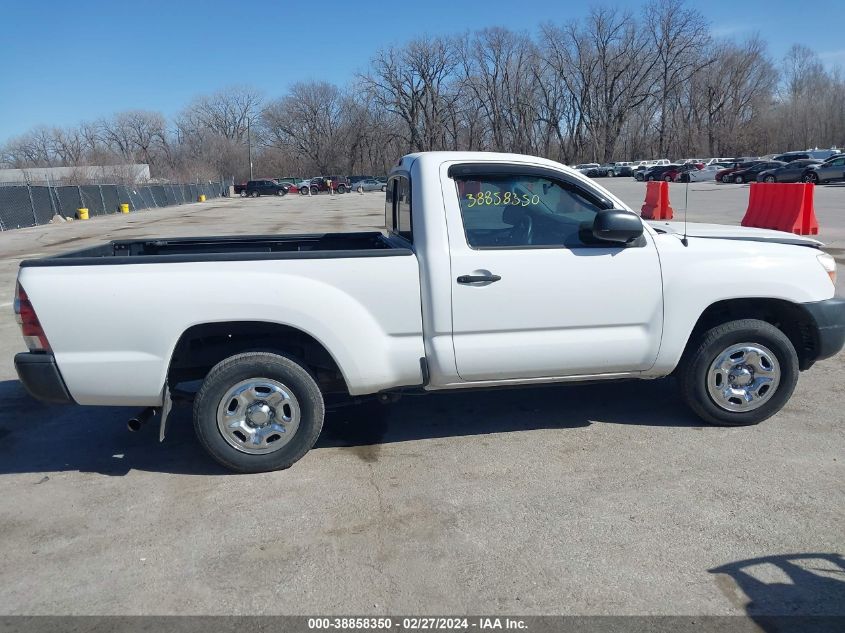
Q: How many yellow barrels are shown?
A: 3